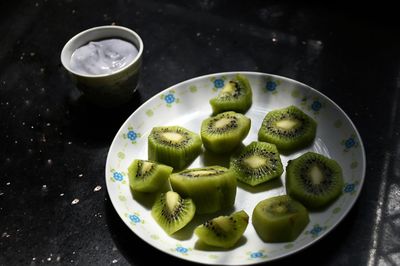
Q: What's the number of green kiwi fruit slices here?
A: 11